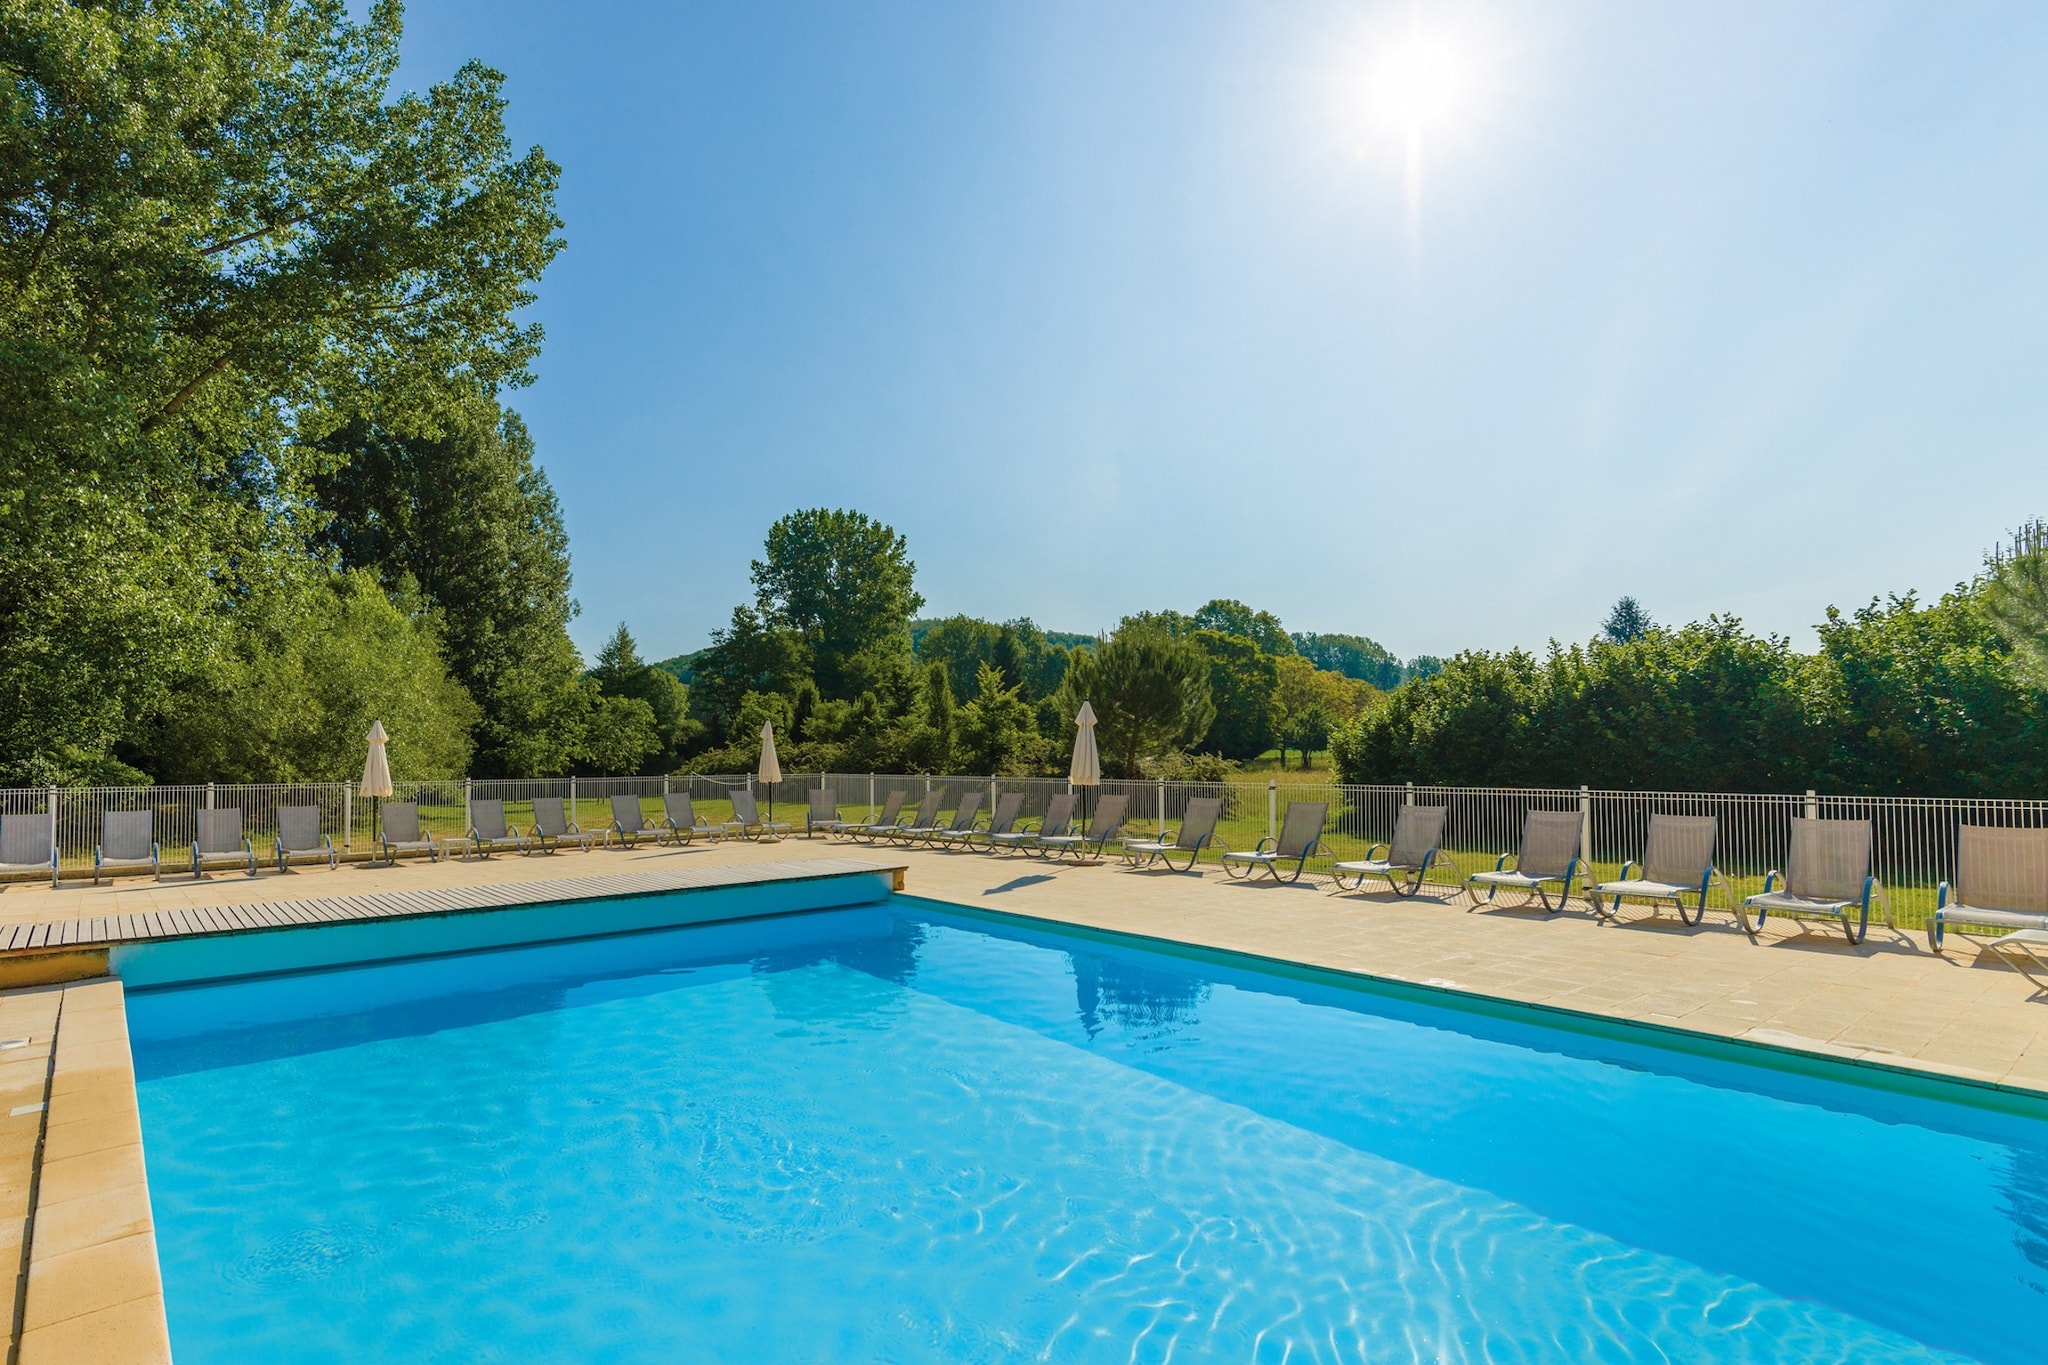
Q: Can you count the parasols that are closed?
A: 3